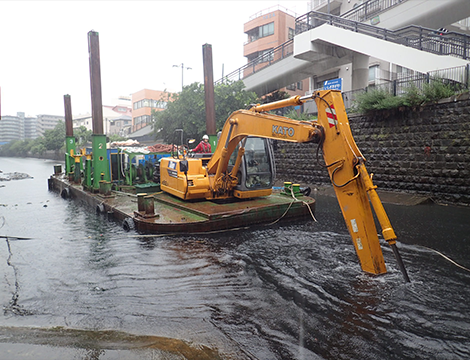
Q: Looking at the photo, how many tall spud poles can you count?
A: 3